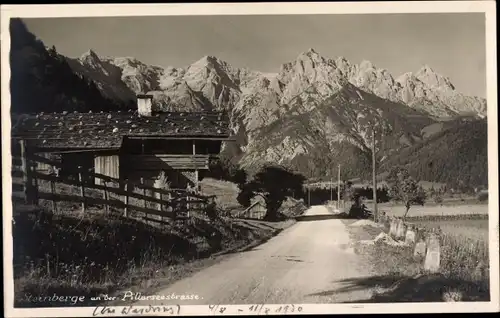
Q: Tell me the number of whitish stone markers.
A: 5